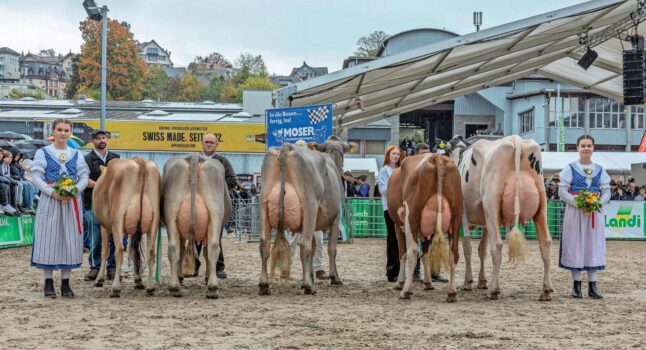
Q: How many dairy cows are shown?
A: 5